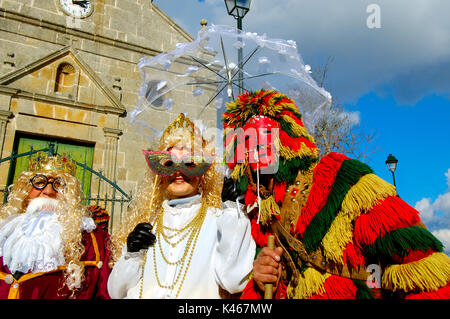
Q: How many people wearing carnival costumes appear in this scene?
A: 3